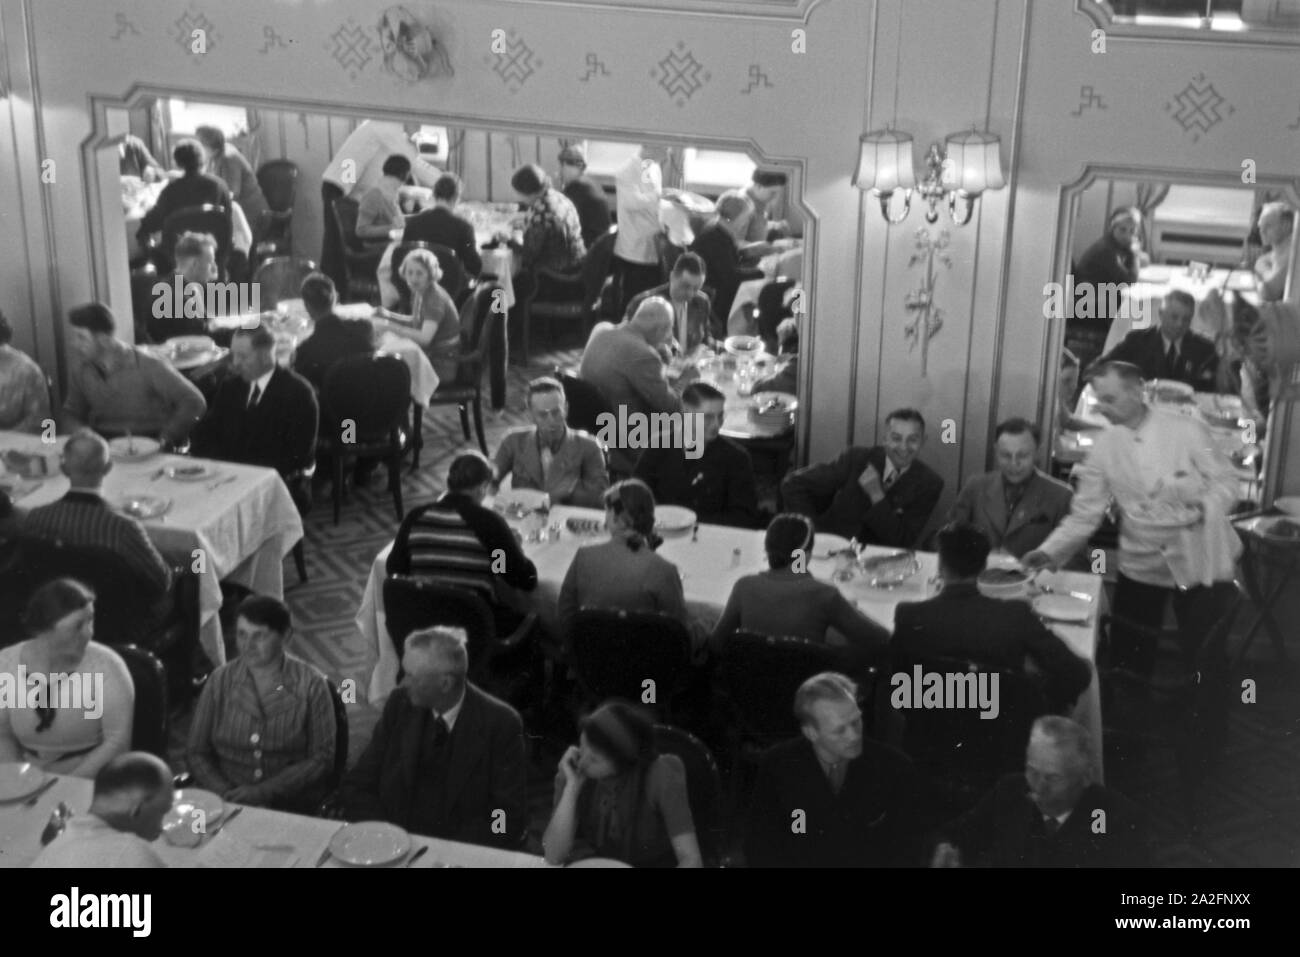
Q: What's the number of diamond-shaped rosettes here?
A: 5